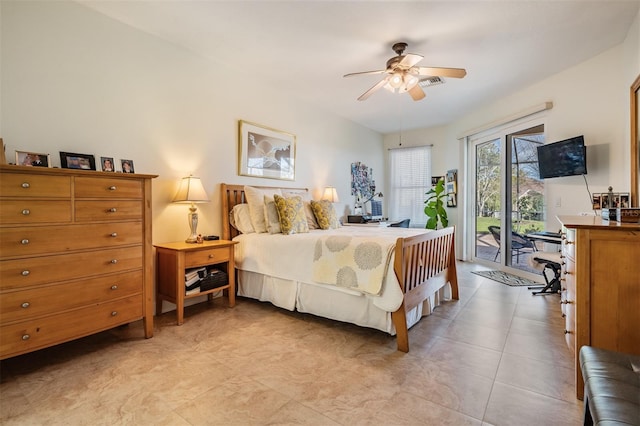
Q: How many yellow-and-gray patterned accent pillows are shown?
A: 2